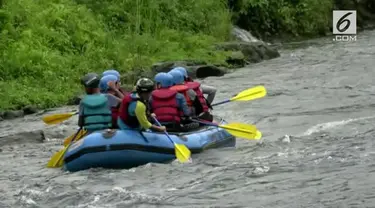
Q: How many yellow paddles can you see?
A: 6